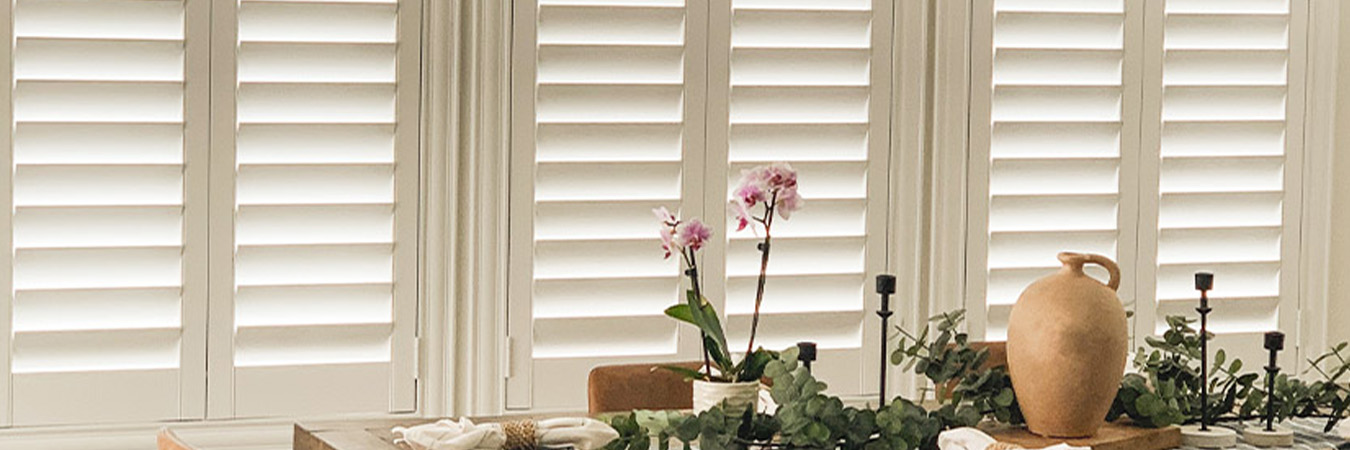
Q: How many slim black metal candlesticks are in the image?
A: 4